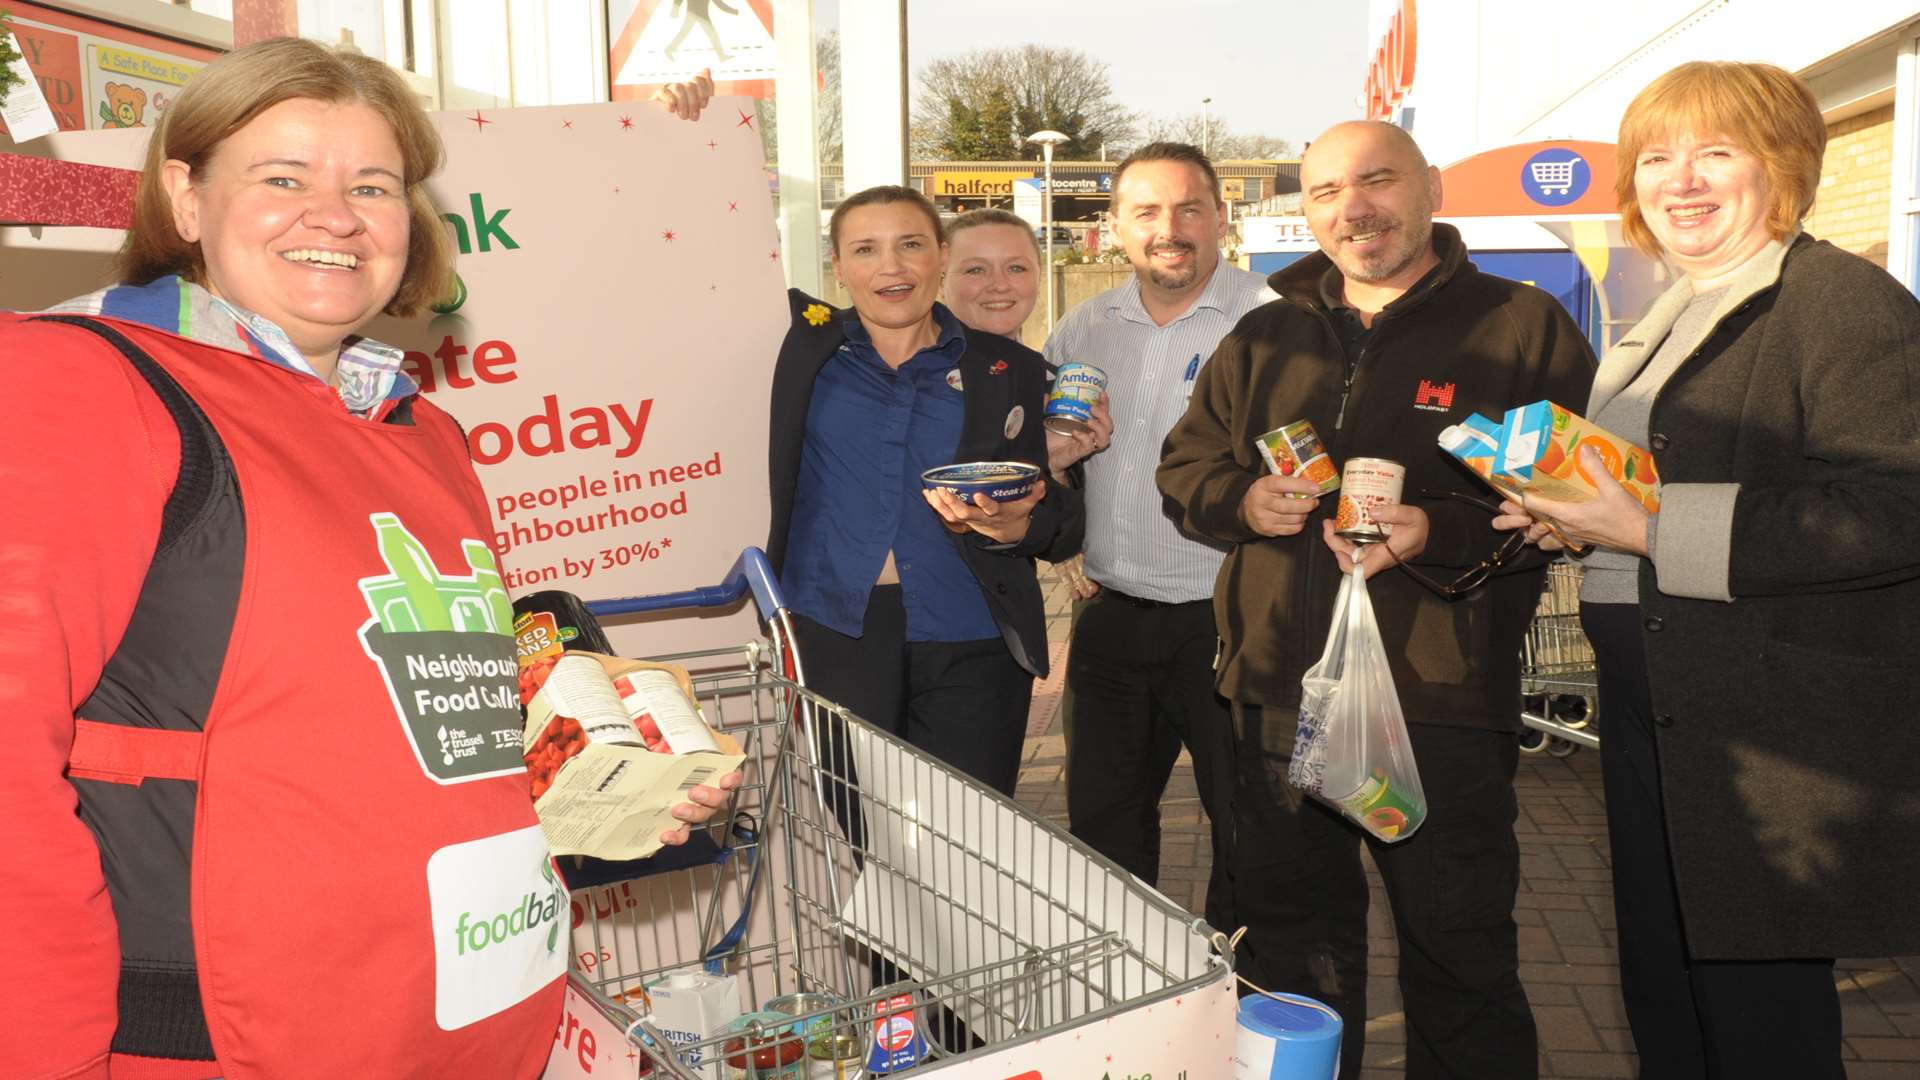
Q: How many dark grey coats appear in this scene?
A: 1